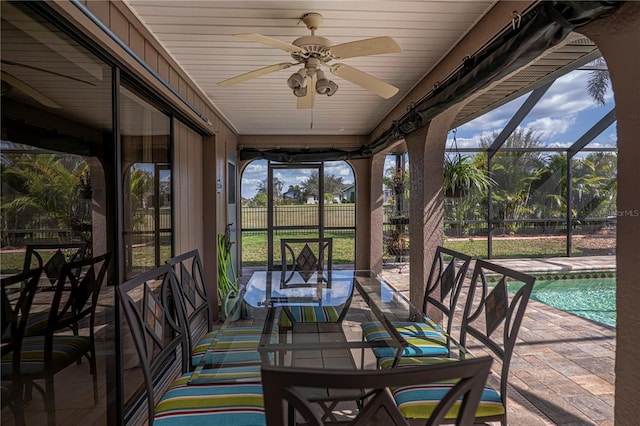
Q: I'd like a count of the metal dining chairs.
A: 6